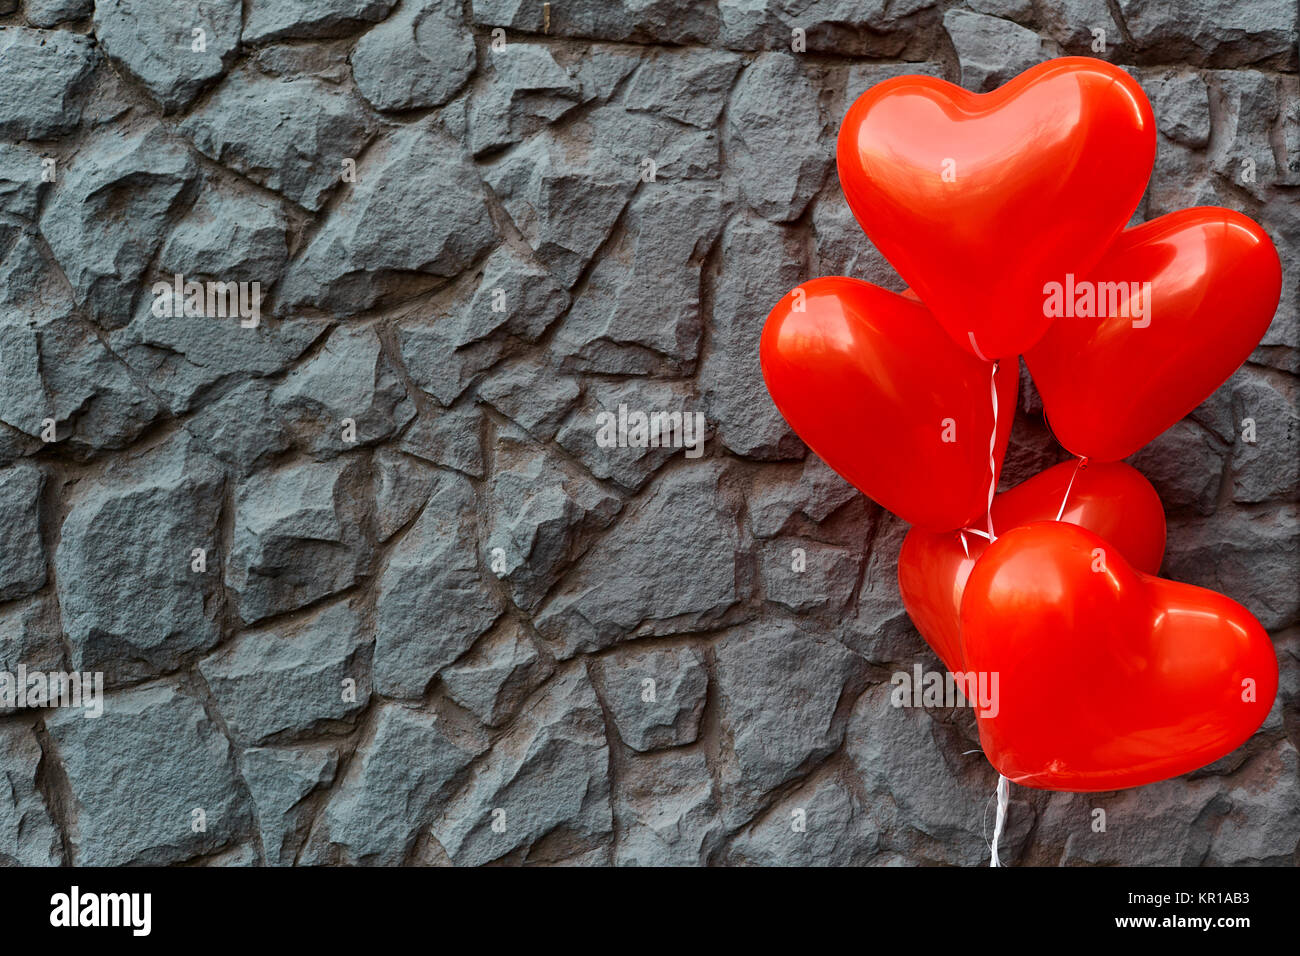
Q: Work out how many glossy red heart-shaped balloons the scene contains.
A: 5